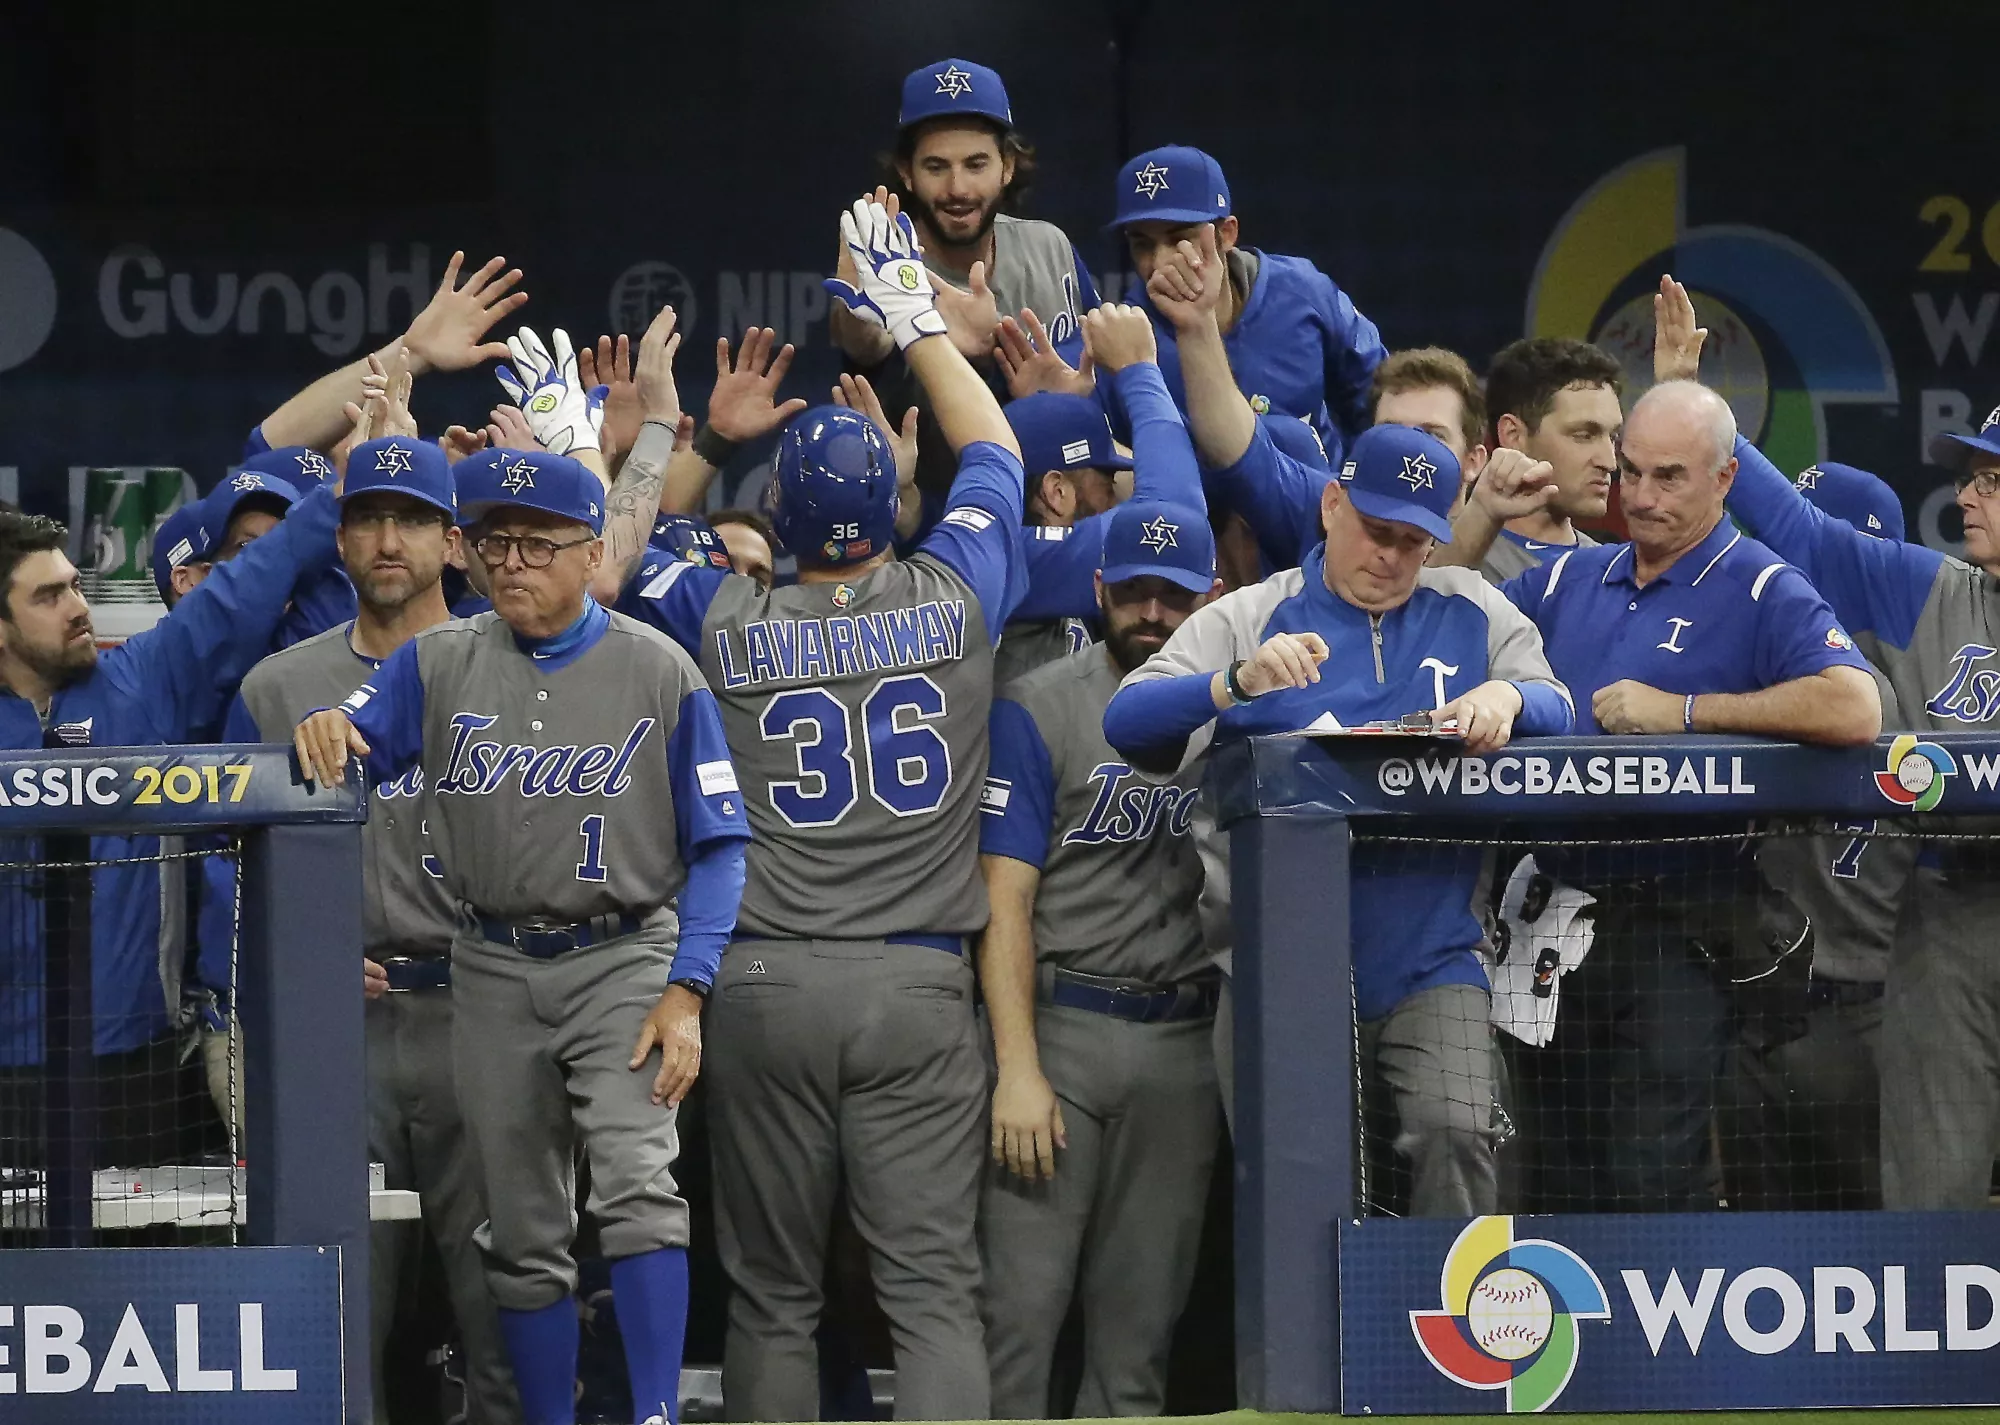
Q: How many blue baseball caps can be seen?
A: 14